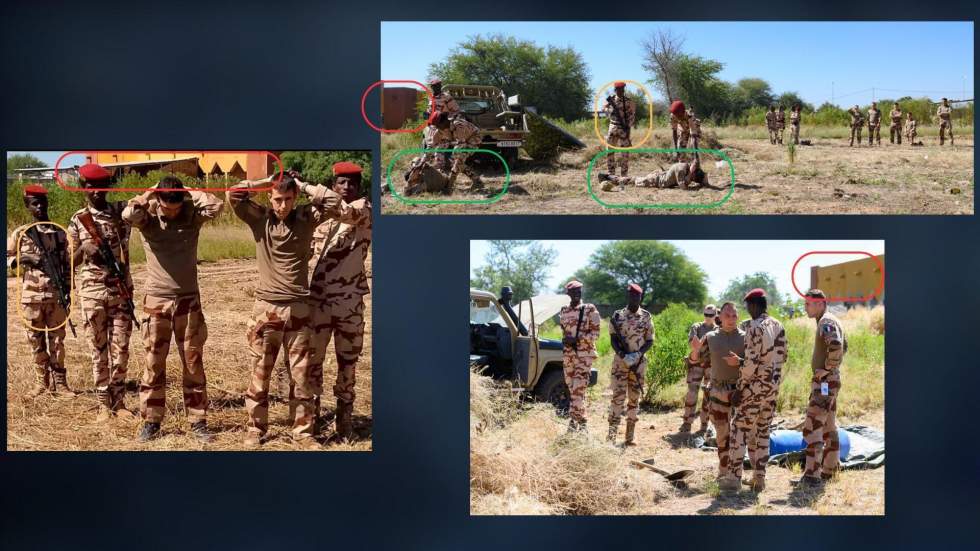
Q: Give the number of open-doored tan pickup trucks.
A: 1